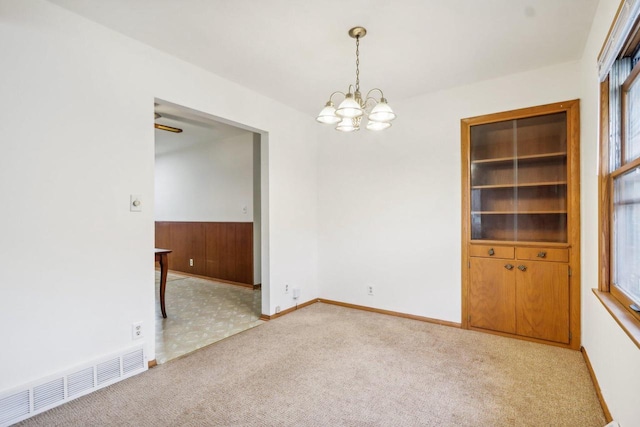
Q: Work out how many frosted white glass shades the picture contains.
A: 5